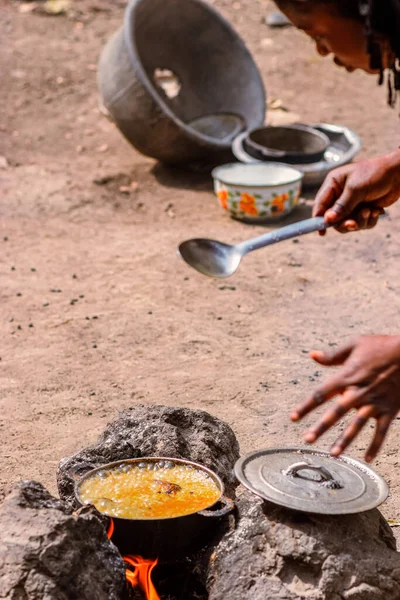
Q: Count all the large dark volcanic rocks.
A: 3